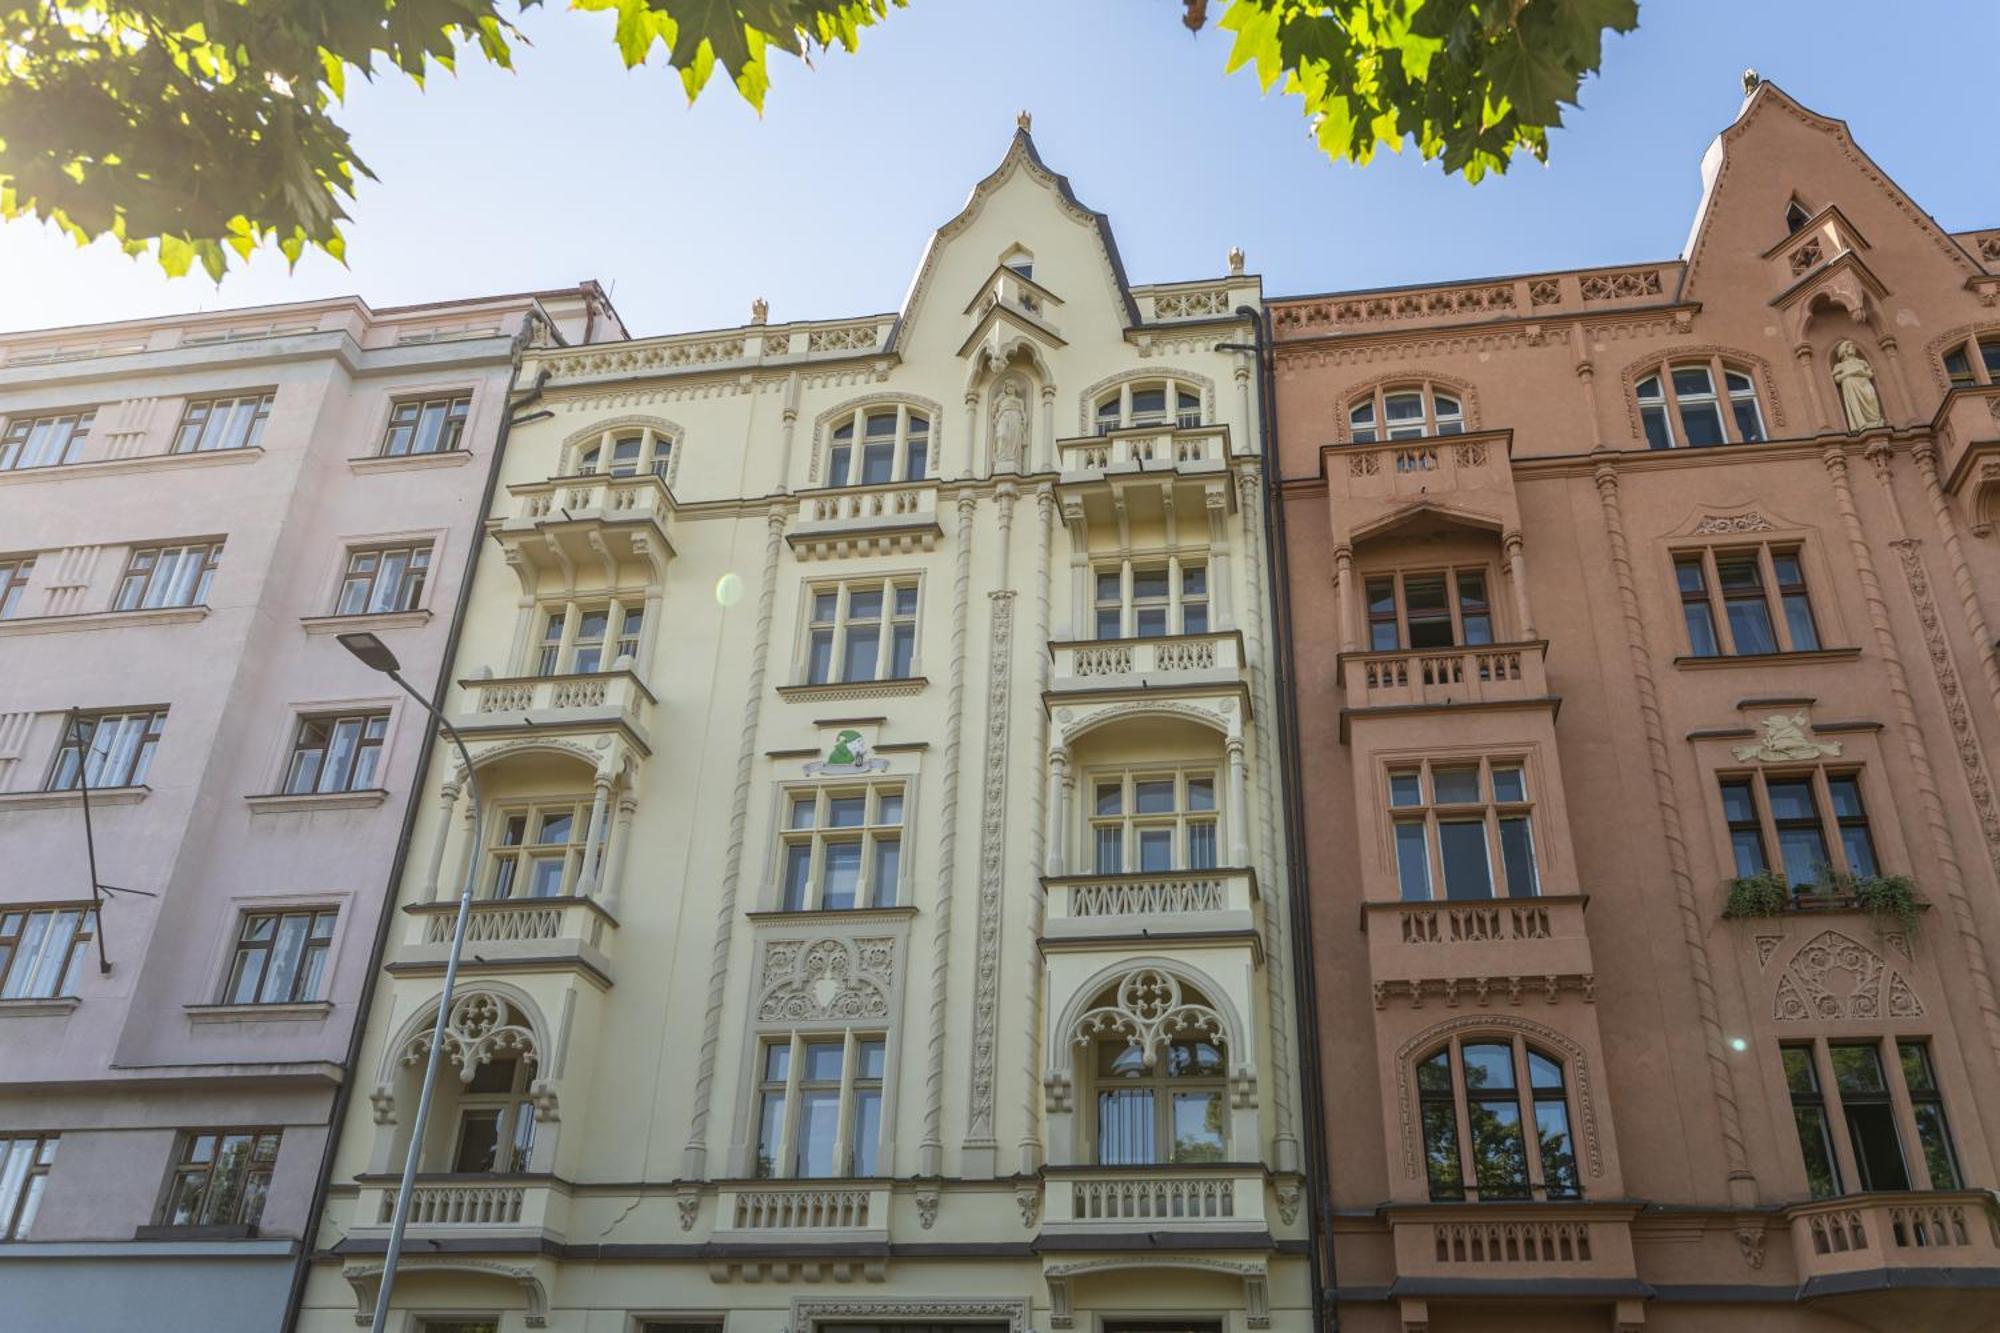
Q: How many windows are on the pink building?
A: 12